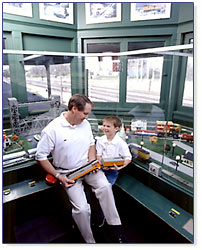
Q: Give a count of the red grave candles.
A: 0